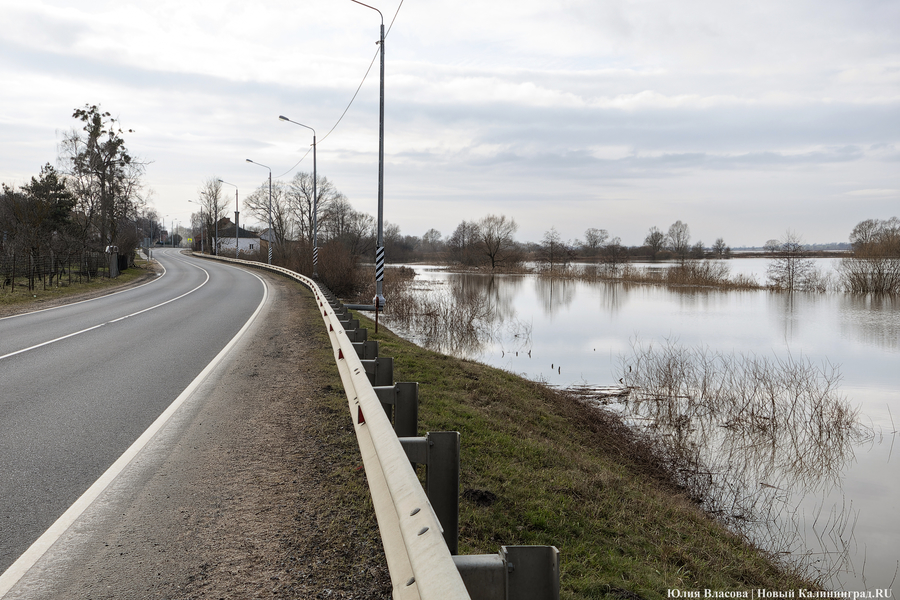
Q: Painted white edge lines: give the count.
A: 2